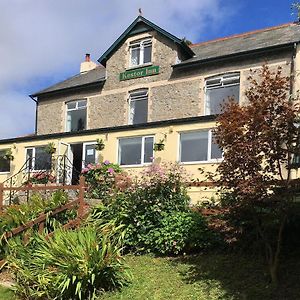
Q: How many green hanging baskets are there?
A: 4